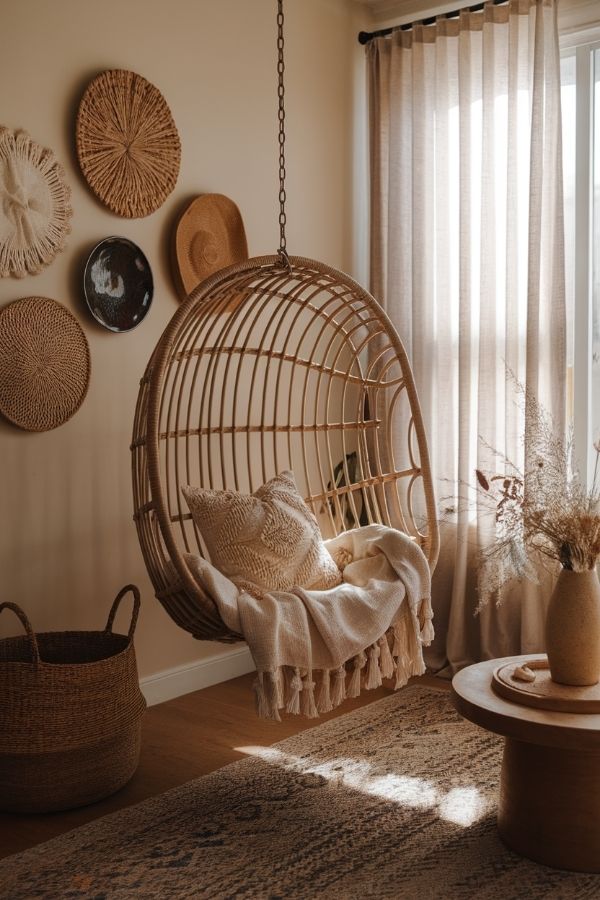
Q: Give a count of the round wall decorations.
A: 5